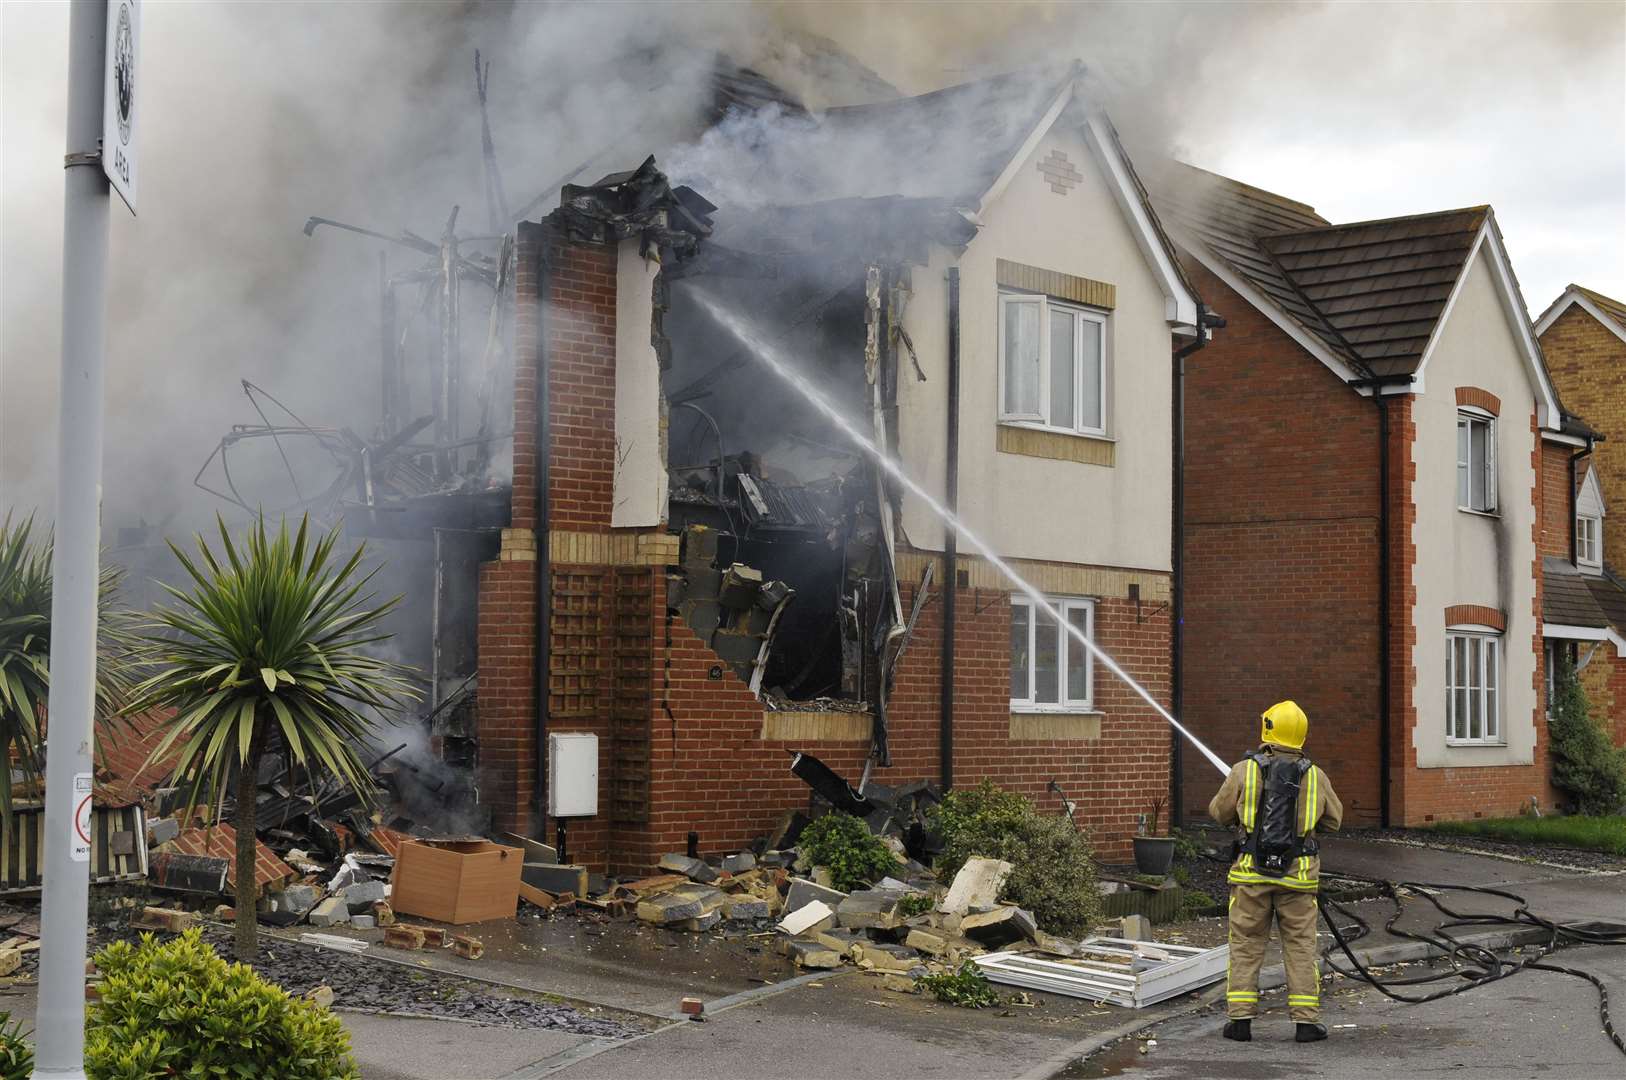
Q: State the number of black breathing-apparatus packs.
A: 1